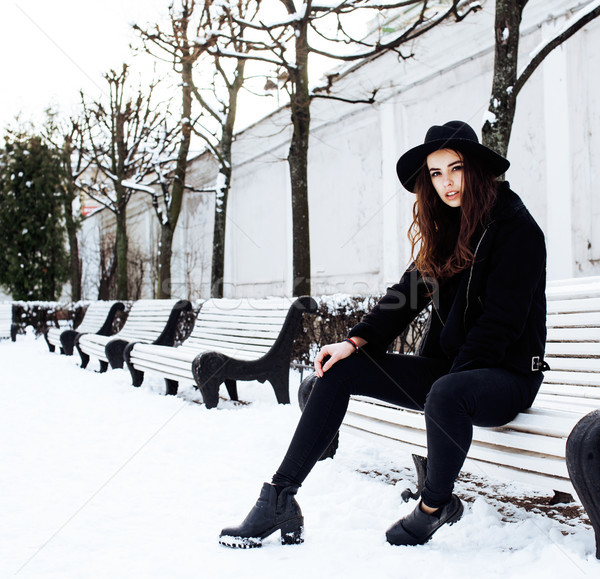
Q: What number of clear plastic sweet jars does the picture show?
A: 0